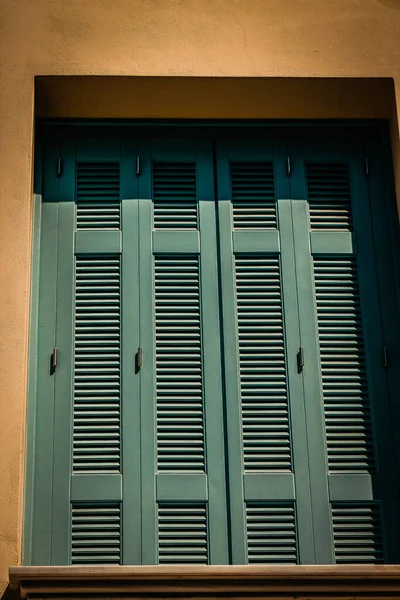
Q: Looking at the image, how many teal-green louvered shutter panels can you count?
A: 4